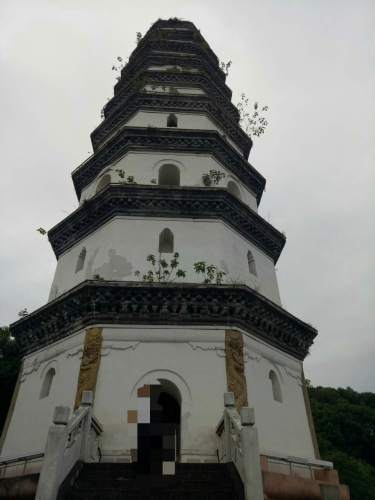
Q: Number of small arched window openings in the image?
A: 9